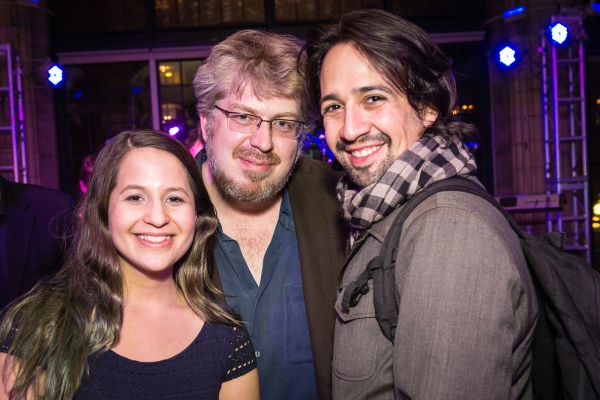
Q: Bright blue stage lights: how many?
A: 3